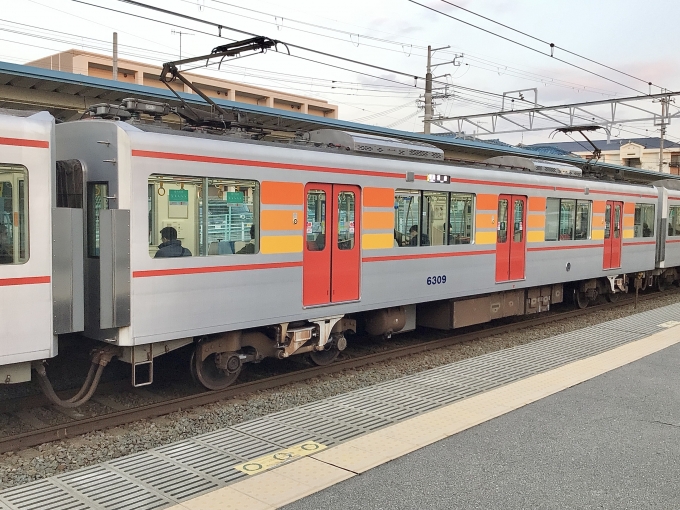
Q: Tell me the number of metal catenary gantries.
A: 1